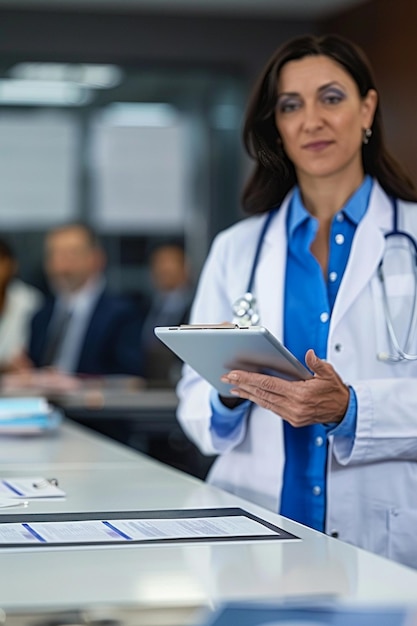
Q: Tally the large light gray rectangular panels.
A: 2